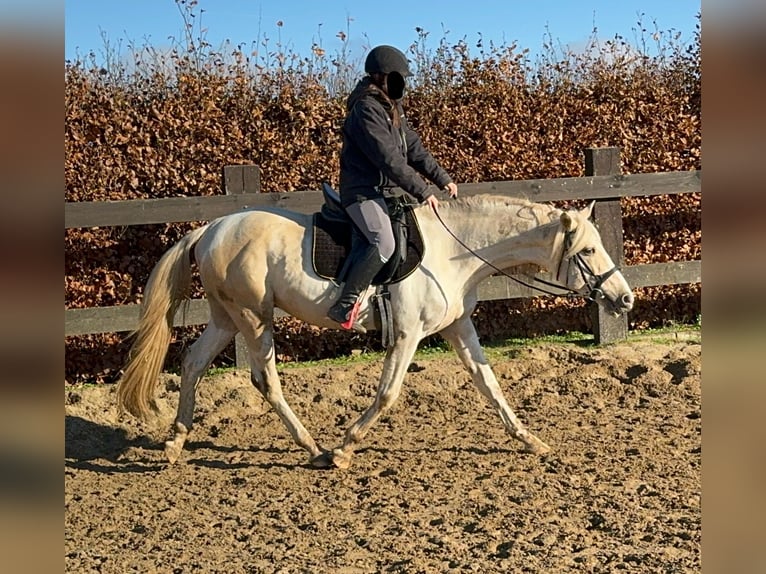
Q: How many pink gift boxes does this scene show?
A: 0